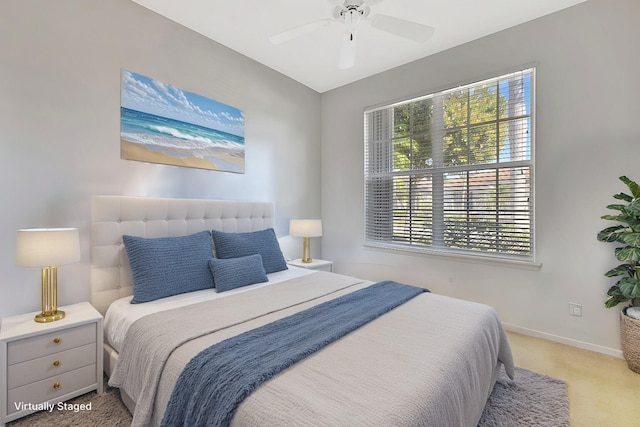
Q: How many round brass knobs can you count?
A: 3